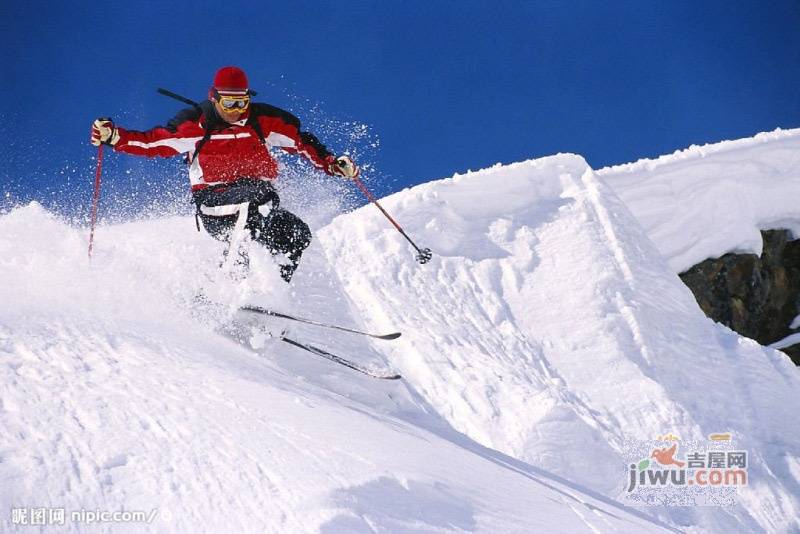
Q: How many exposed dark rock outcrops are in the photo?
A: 1